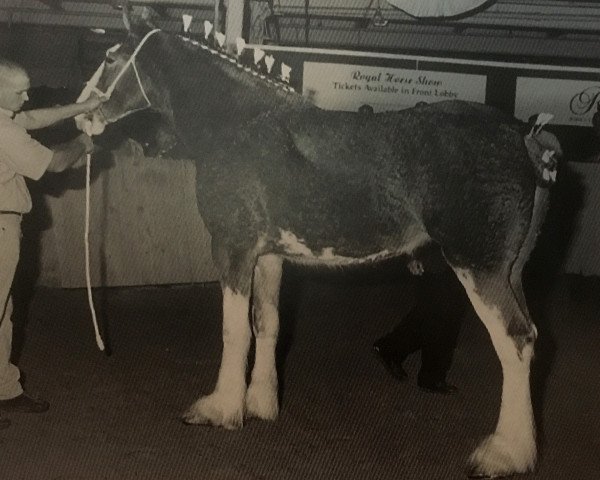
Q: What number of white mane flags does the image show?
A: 7